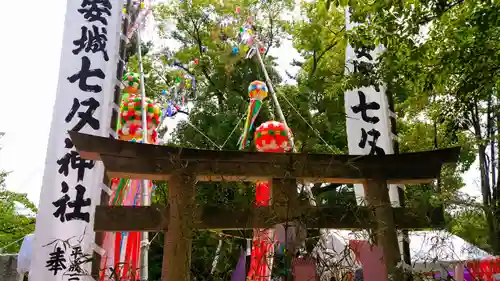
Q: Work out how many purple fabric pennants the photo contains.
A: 1